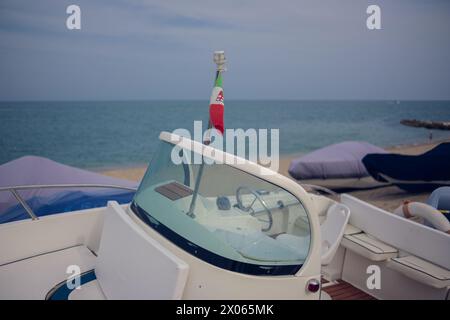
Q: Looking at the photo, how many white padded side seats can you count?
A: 2